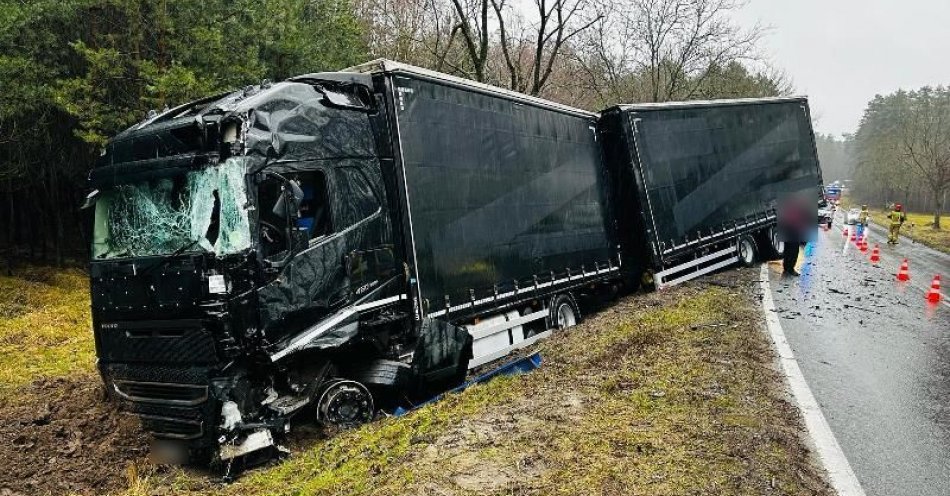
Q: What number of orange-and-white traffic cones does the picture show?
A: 7